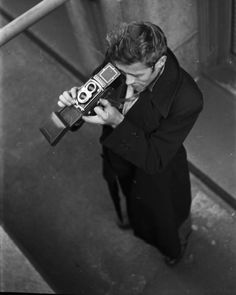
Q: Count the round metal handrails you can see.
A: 1